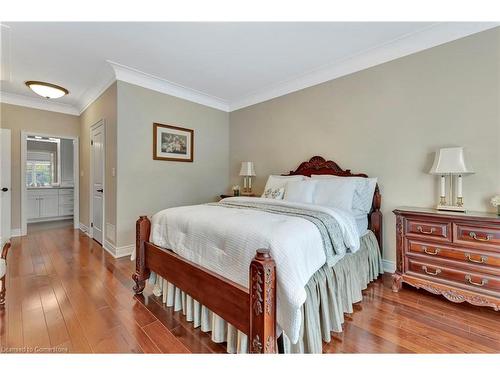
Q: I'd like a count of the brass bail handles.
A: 6